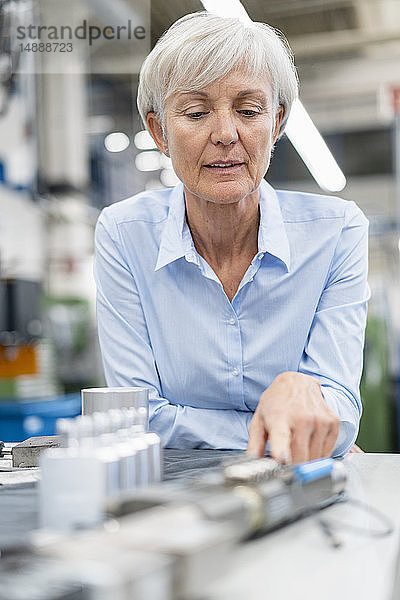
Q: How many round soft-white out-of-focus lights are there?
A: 5